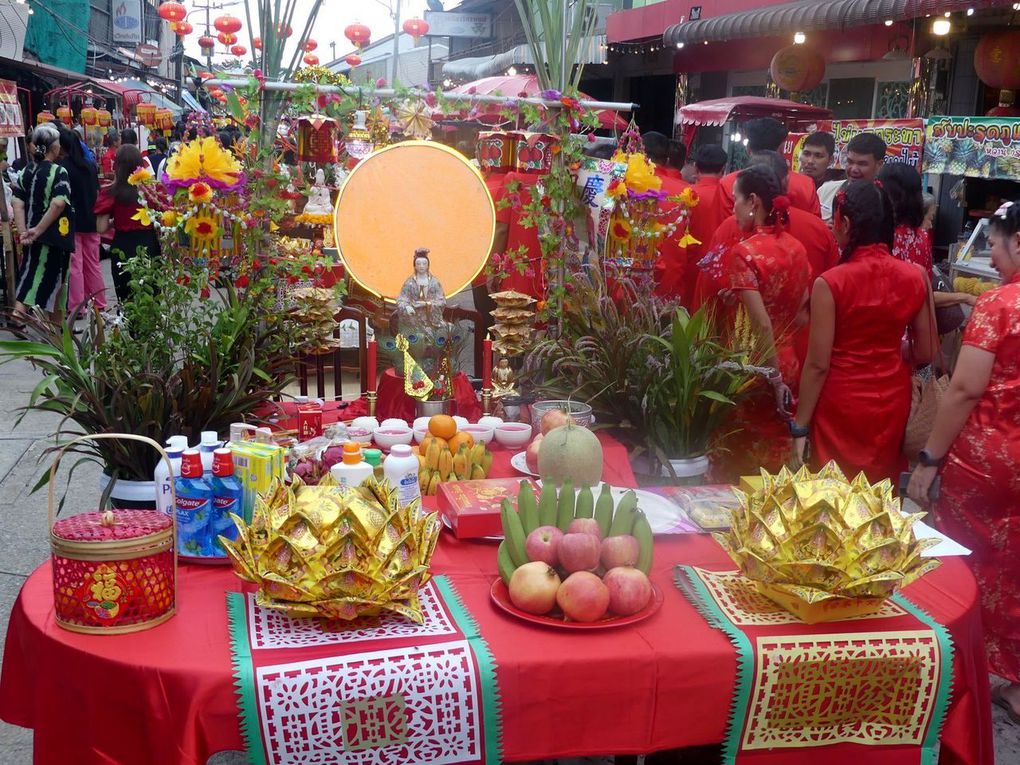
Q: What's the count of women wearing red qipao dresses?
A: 3